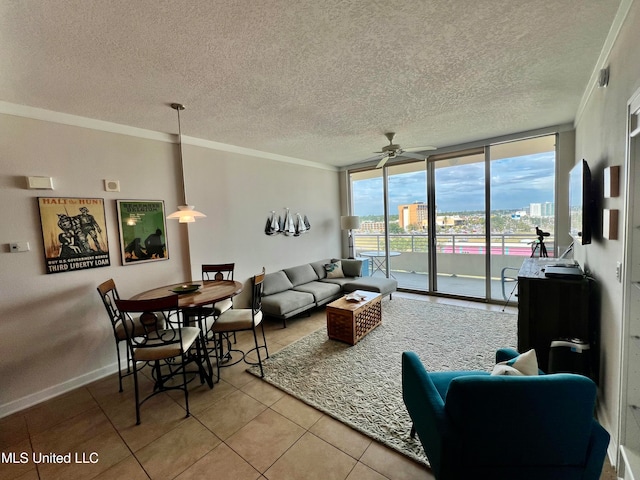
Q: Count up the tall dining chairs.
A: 4